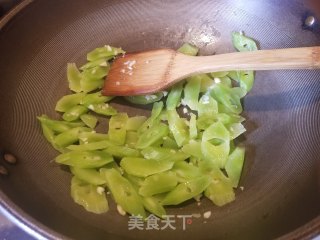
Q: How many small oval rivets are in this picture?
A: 3